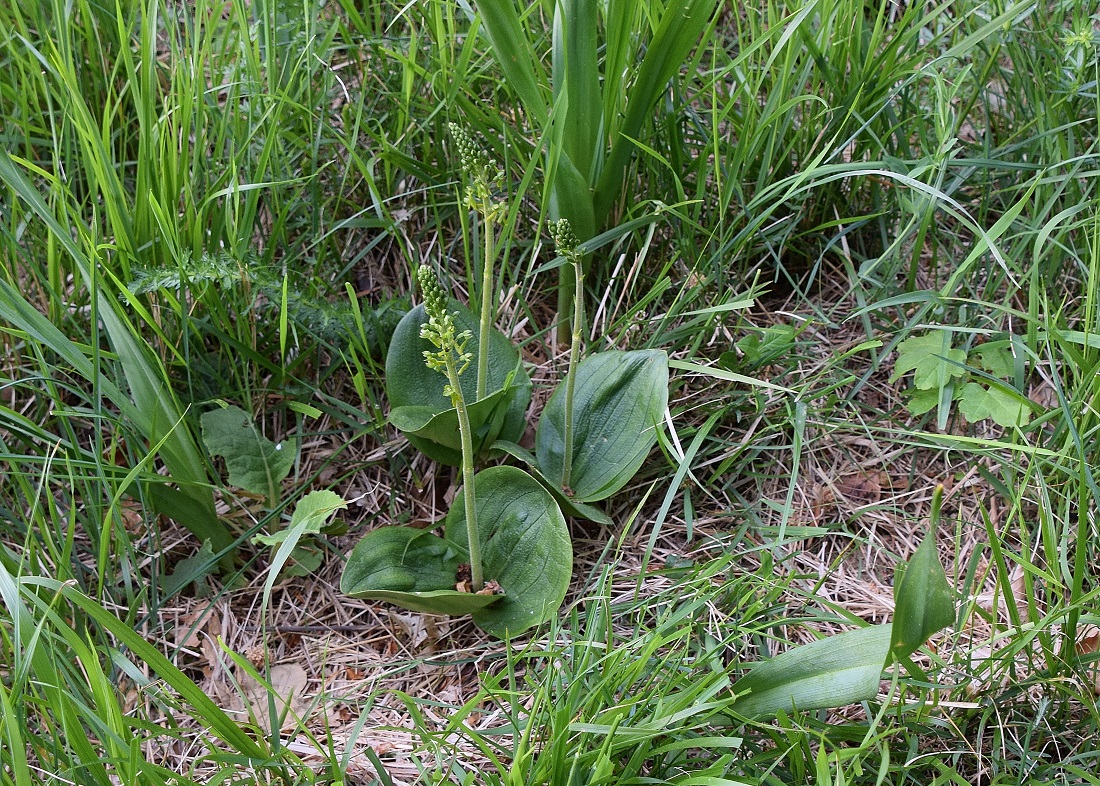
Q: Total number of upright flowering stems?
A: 3